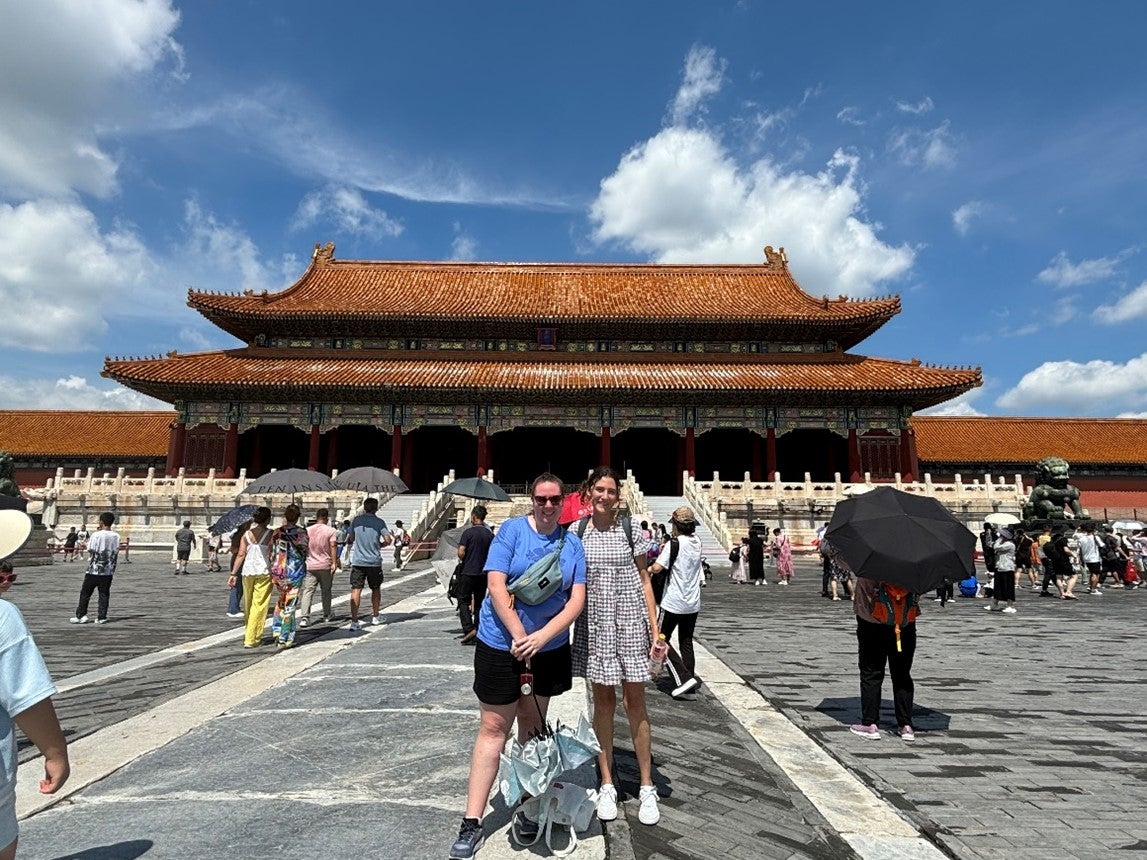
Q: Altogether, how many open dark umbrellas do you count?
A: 5